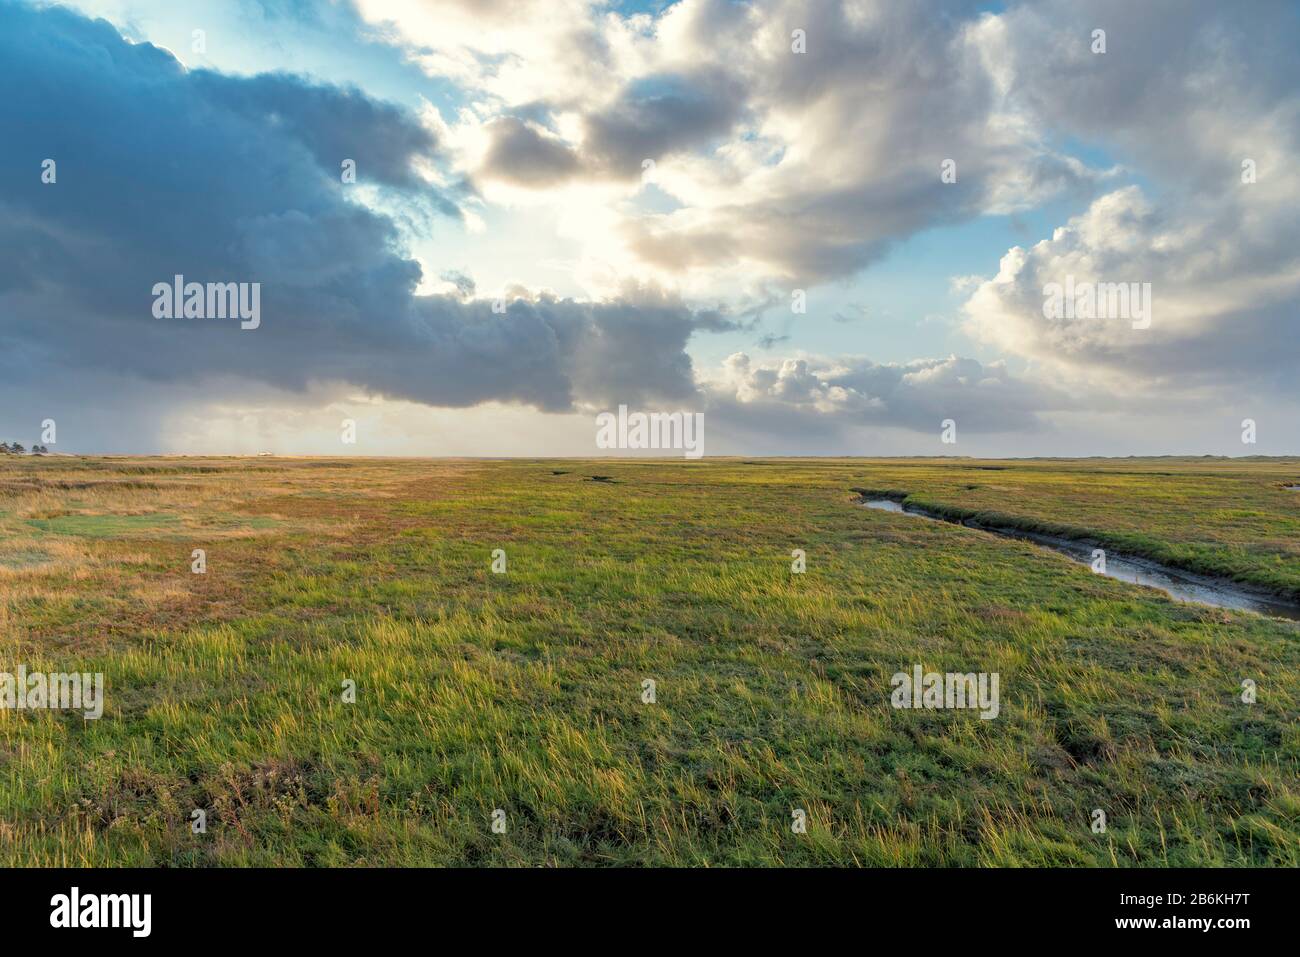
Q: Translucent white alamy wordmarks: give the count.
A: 5